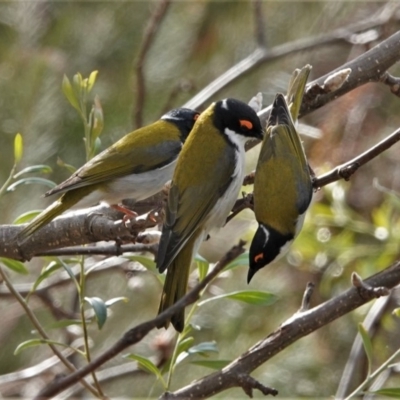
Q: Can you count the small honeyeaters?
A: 3